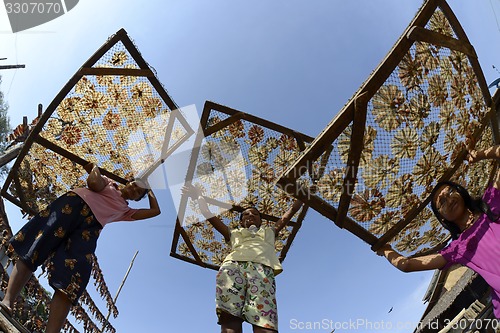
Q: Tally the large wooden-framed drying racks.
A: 3